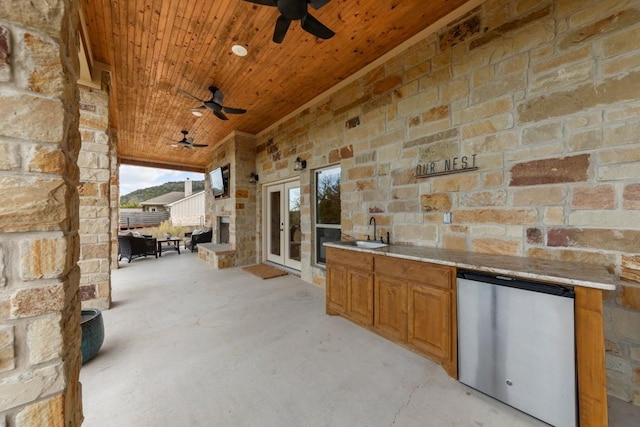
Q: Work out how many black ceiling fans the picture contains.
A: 3